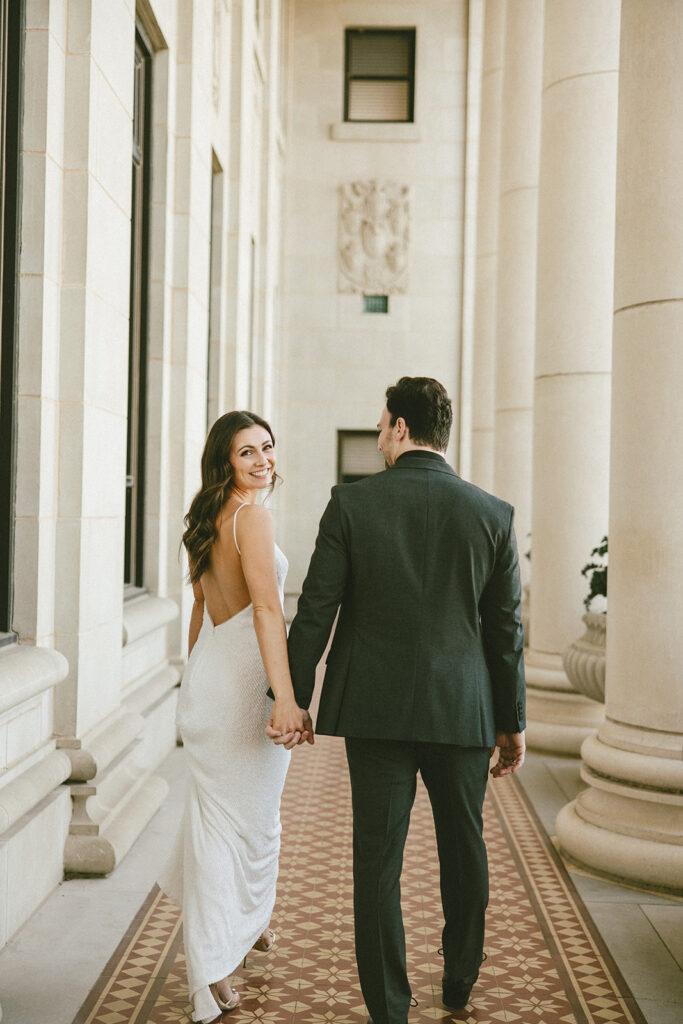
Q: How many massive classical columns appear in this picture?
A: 4